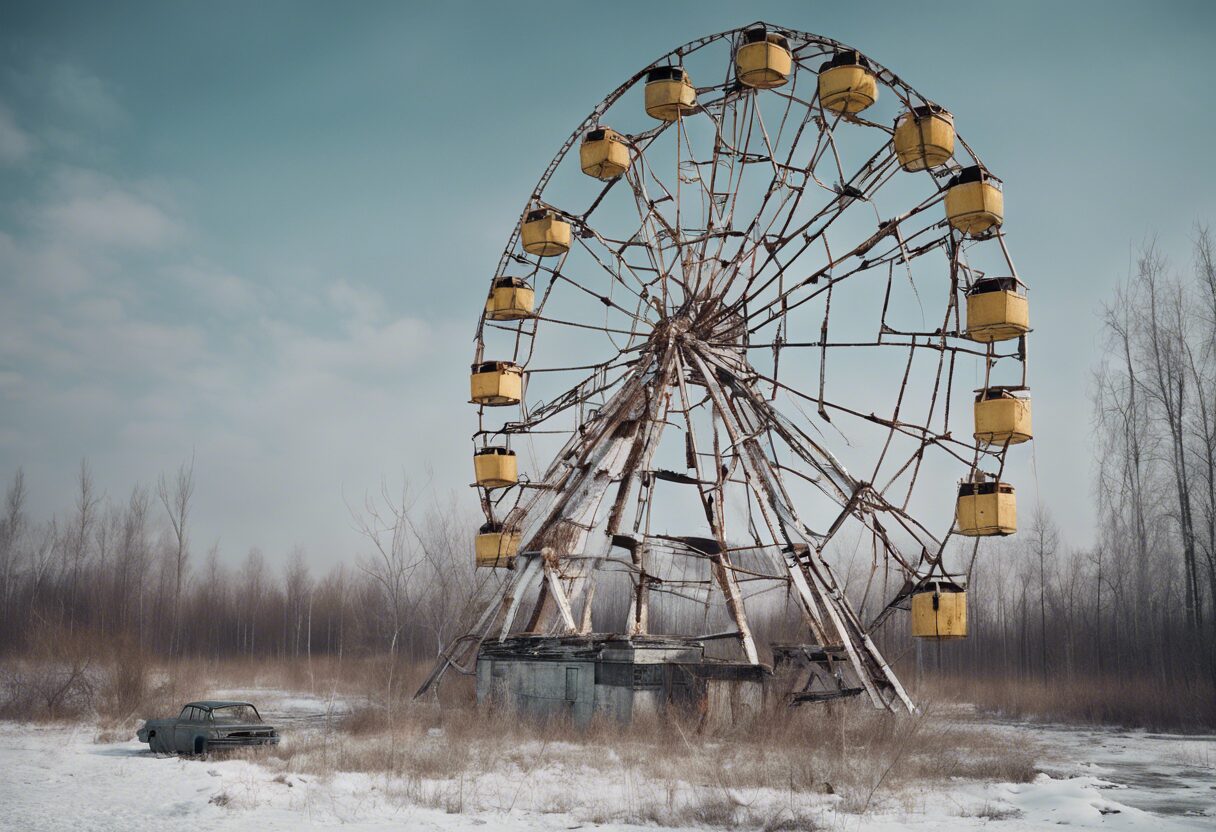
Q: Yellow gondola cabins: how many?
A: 15